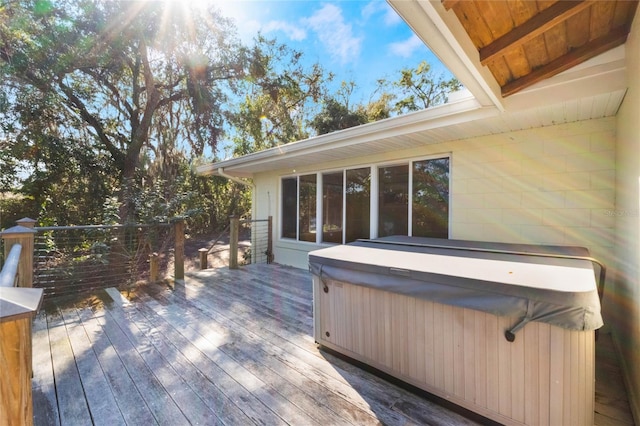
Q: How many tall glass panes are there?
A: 6